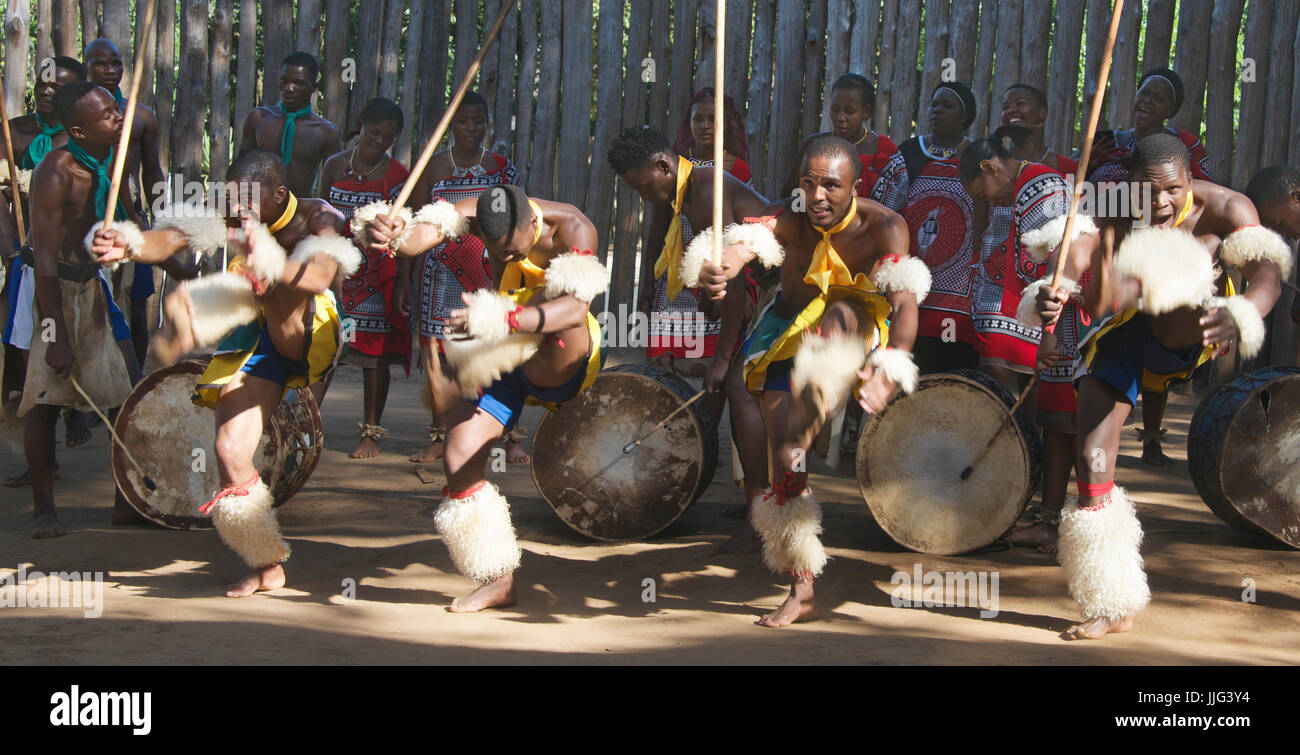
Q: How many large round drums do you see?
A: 4